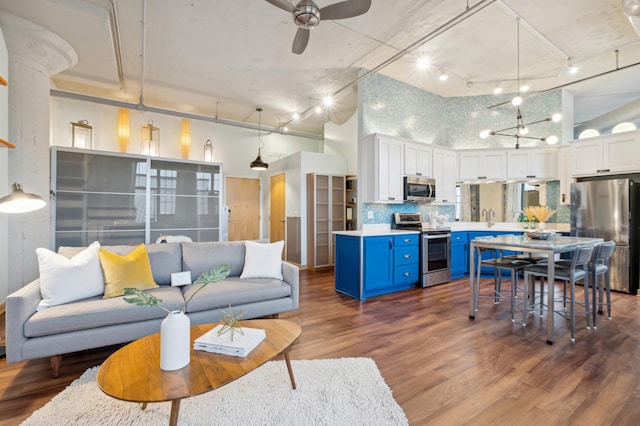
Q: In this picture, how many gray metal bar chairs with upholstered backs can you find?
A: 4